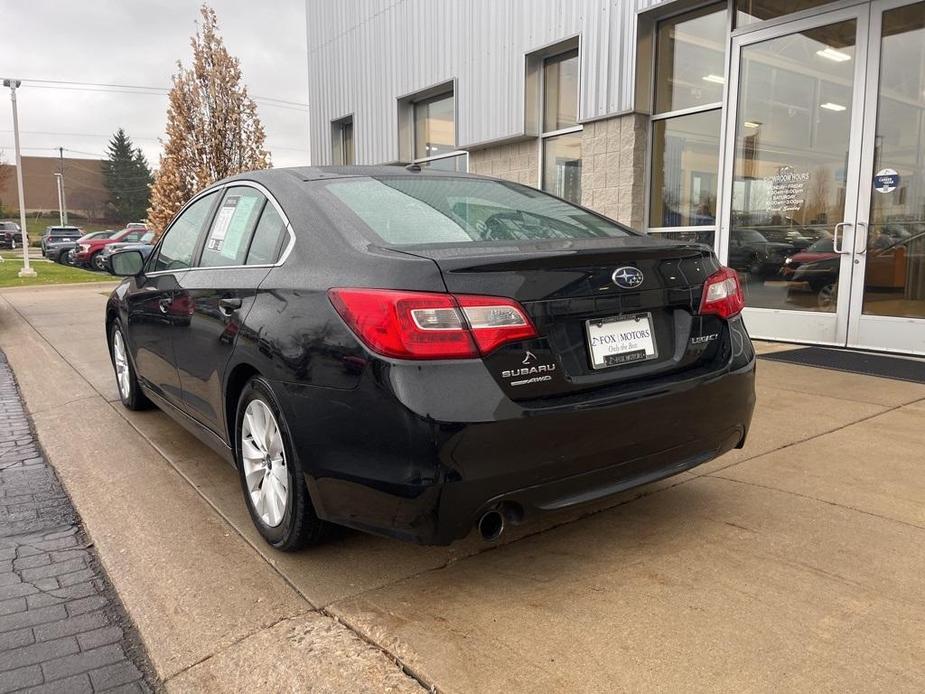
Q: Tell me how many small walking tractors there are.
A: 0